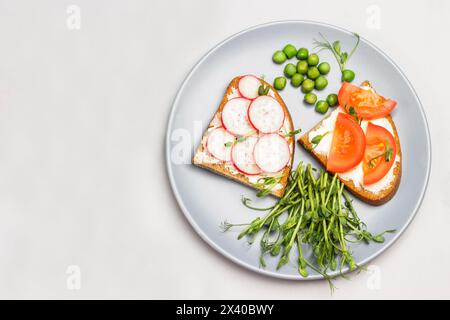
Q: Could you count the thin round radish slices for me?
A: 6